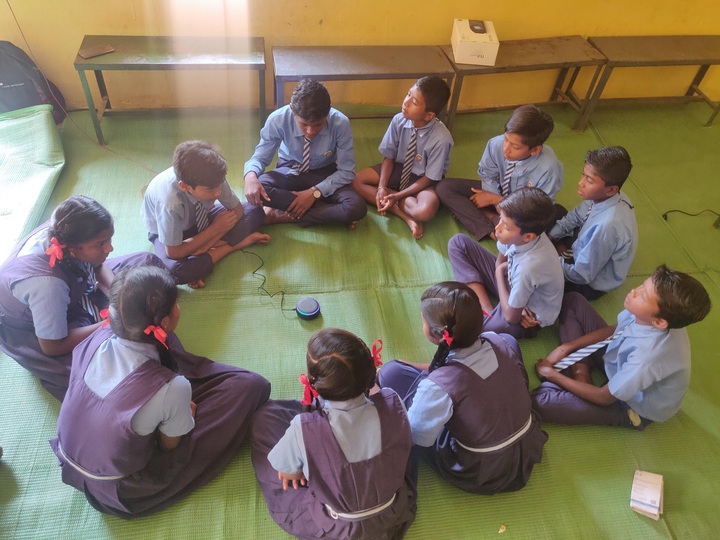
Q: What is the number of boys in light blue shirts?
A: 7